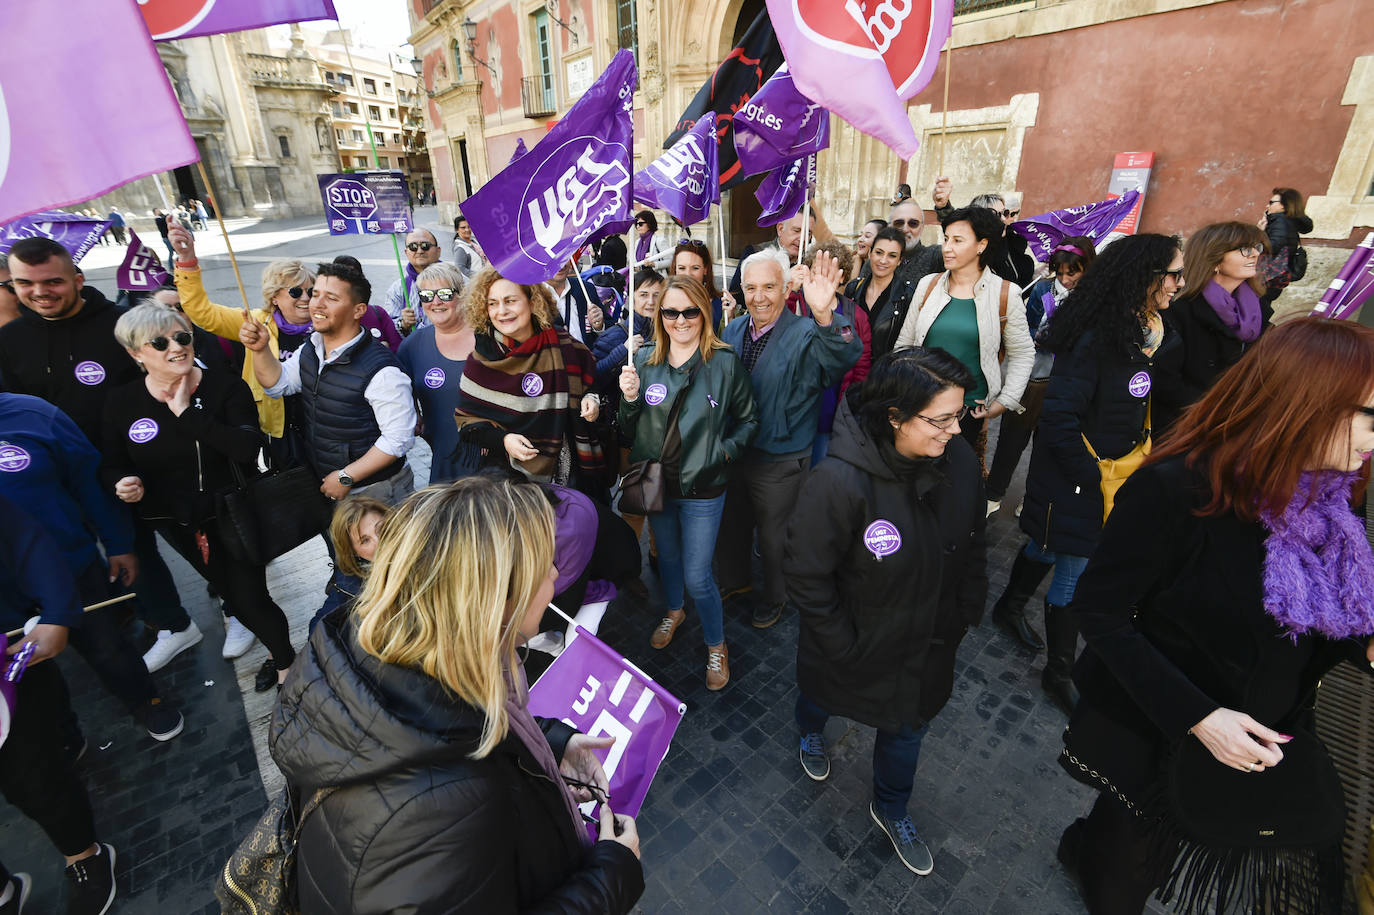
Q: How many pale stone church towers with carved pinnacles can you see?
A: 1